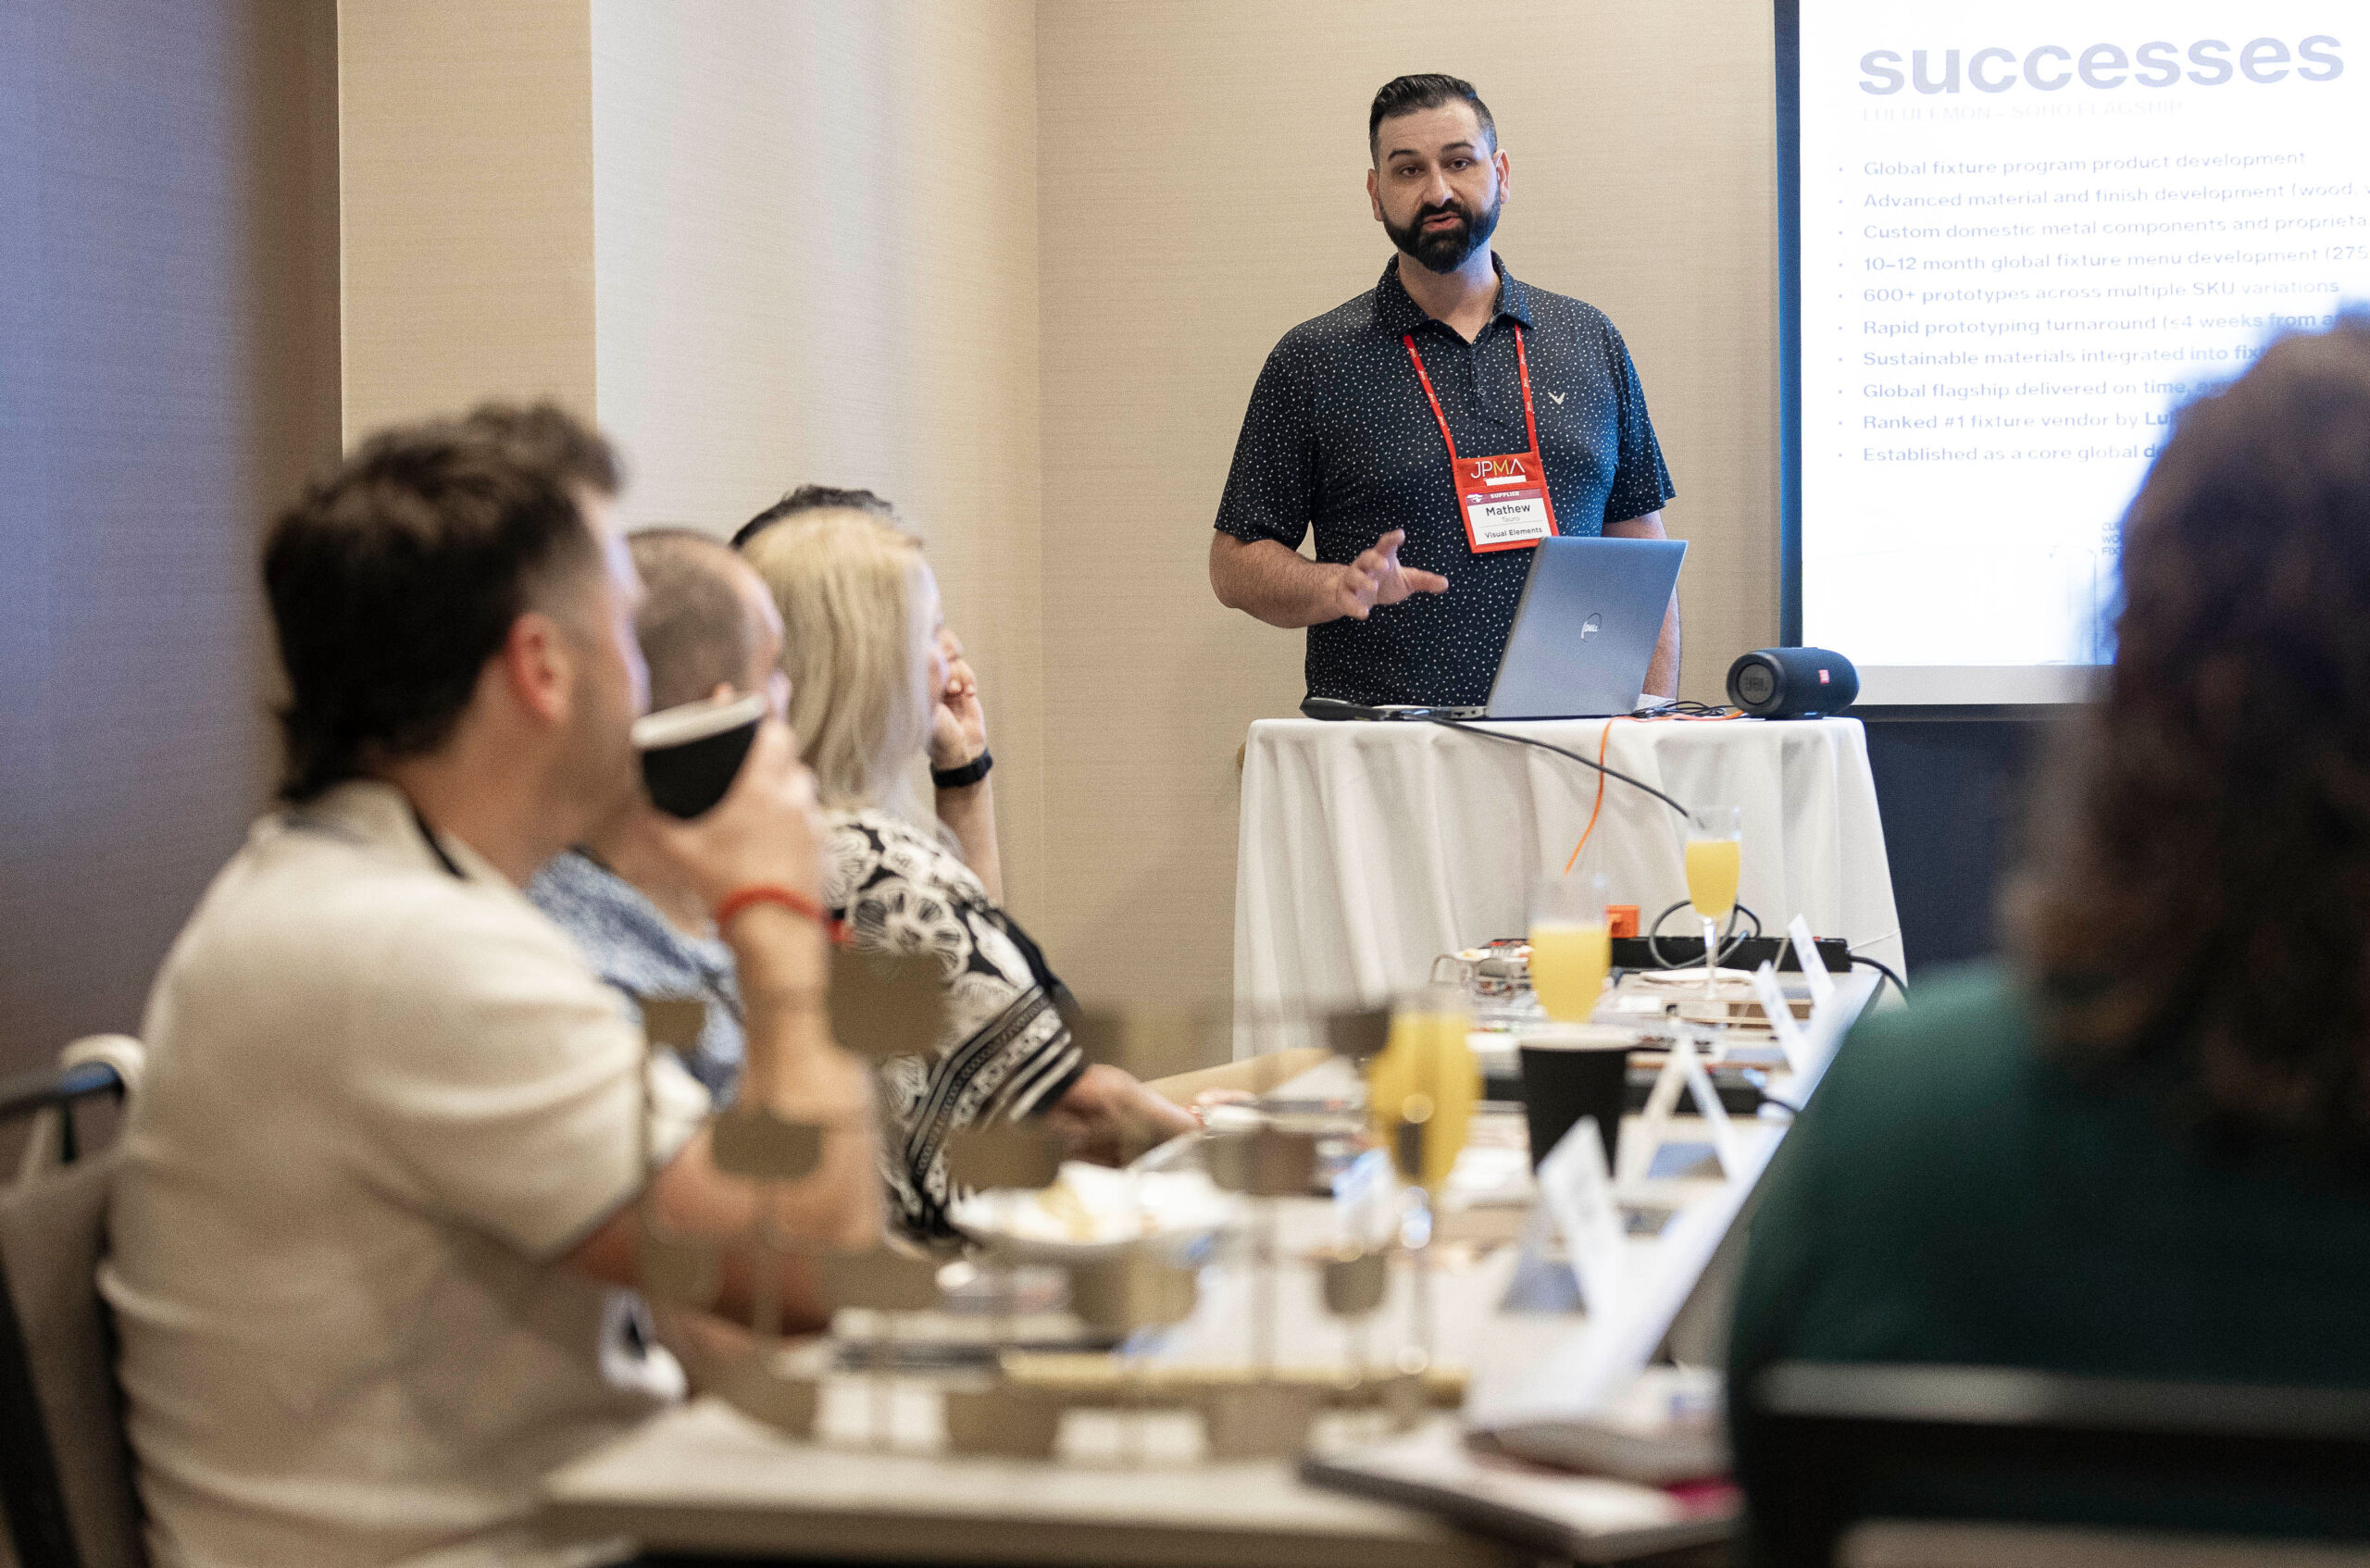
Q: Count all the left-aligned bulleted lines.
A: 10